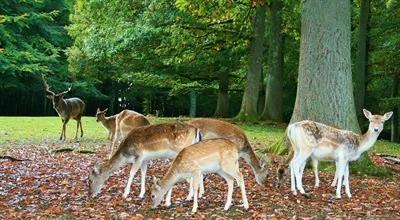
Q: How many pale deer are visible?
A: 1